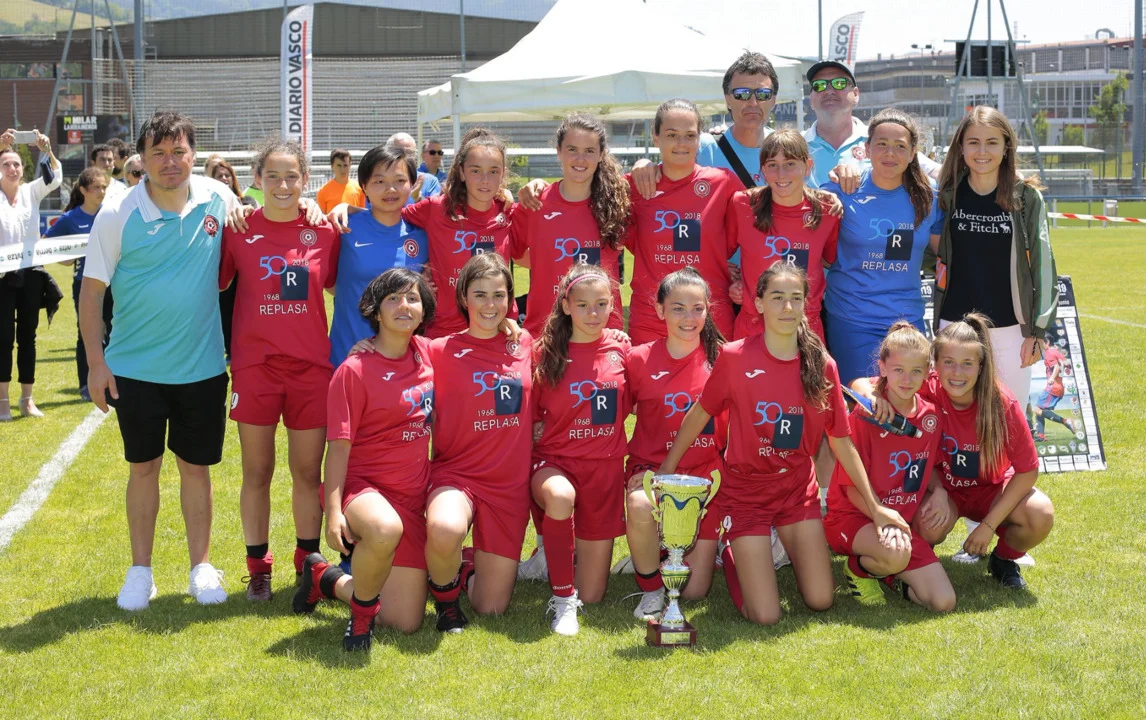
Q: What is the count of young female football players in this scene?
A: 14